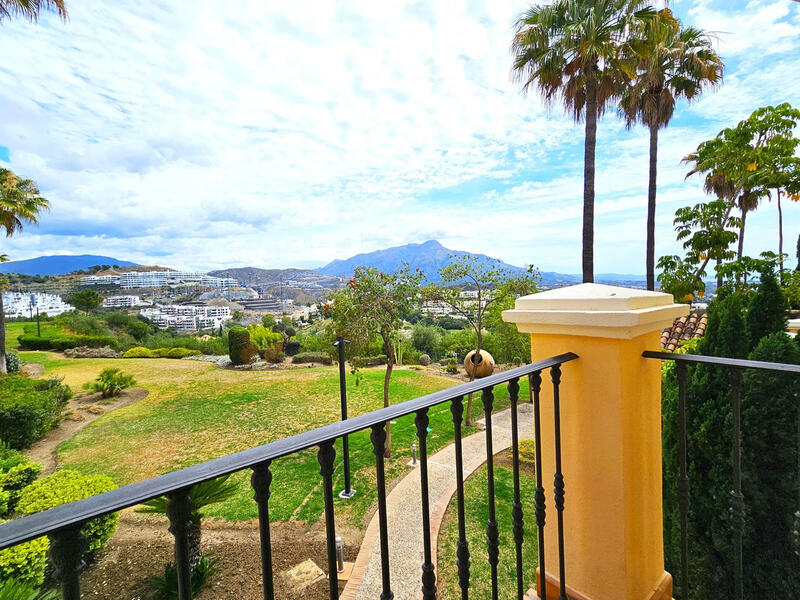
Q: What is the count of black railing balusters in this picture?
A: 13